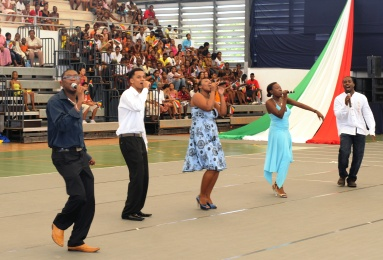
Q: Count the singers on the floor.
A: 5